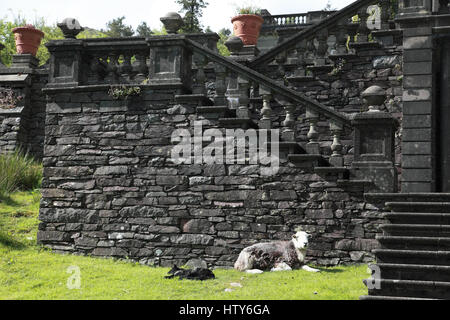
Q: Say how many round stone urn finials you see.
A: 4